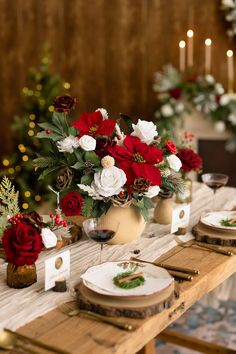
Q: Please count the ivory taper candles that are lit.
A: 4